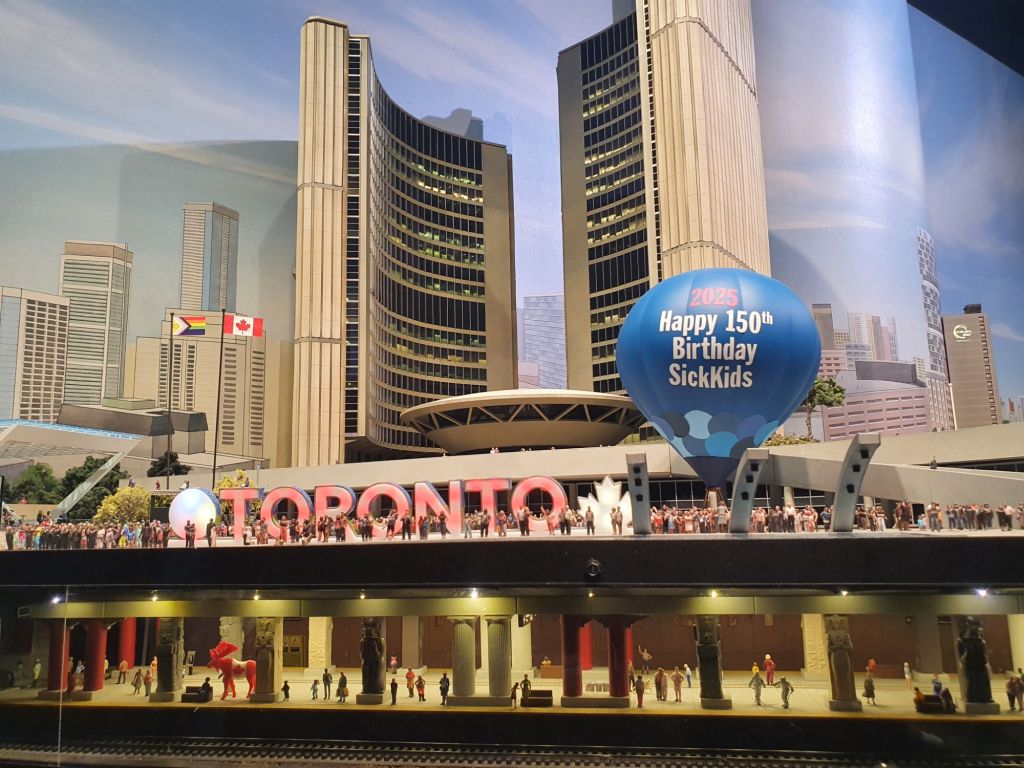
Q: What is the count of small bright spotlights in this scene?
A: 9